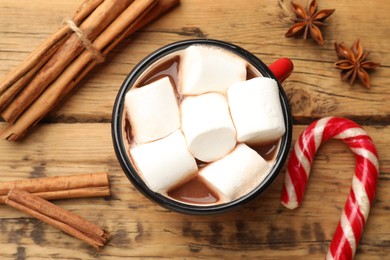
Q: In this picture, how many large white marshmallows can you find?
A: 6